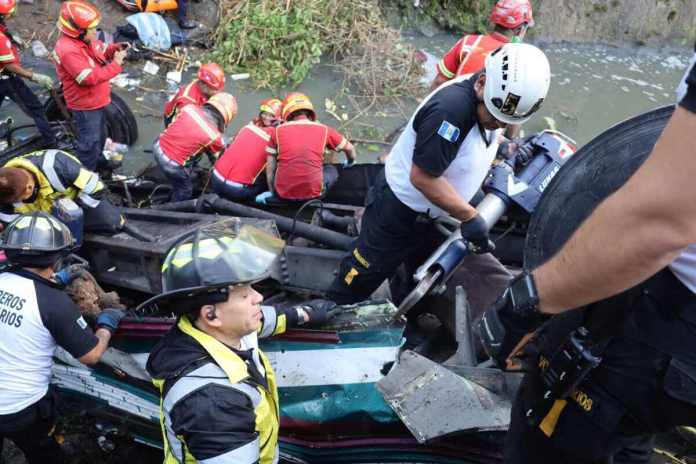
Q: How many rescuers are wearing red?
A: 7